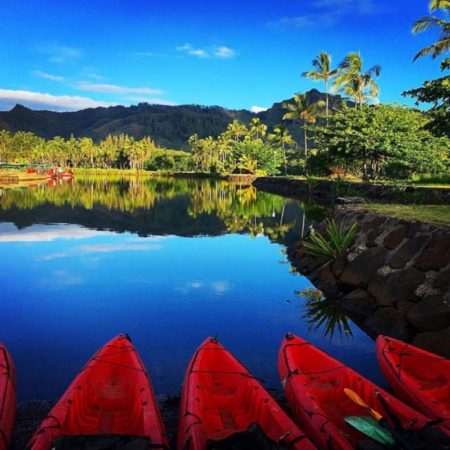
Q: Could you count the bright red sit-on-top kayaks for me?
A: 5